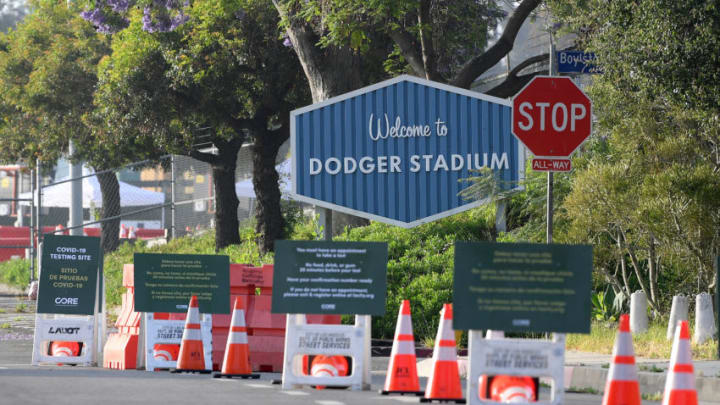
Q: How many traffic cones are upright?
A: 6